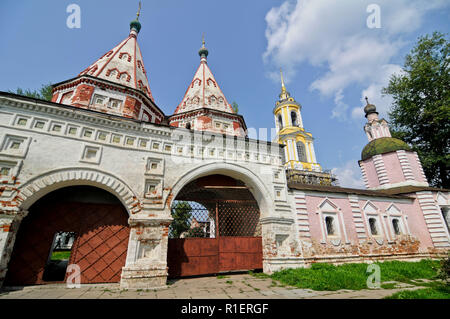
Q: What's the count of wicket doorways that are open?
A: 1